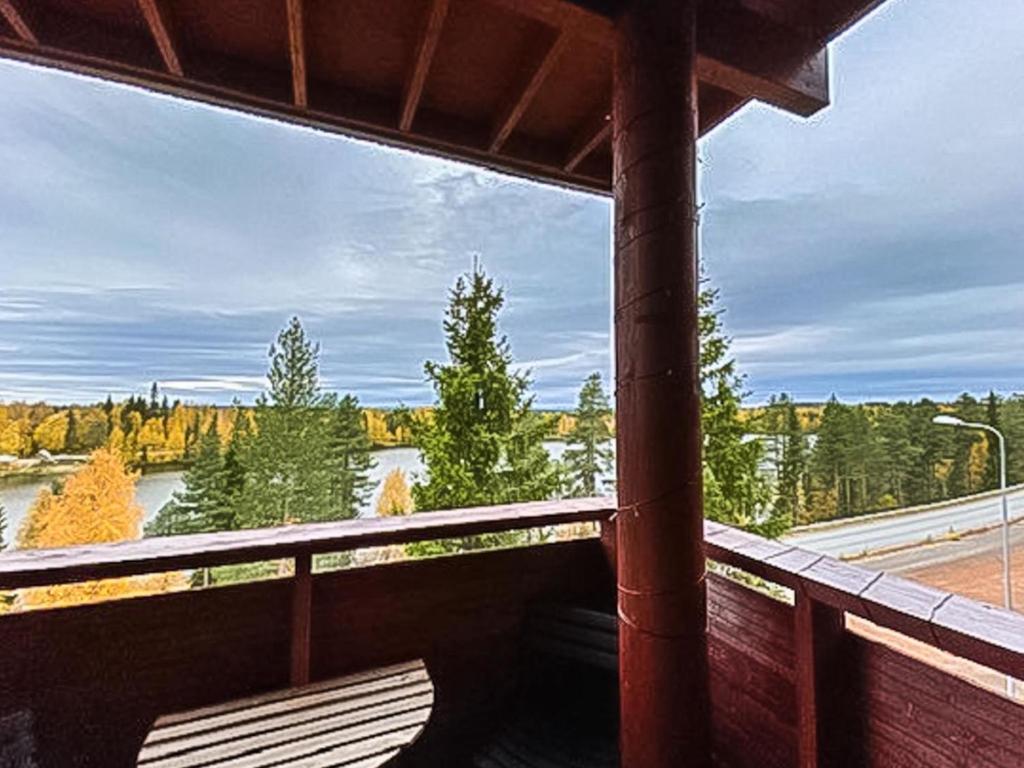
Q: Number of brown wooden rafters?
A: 6